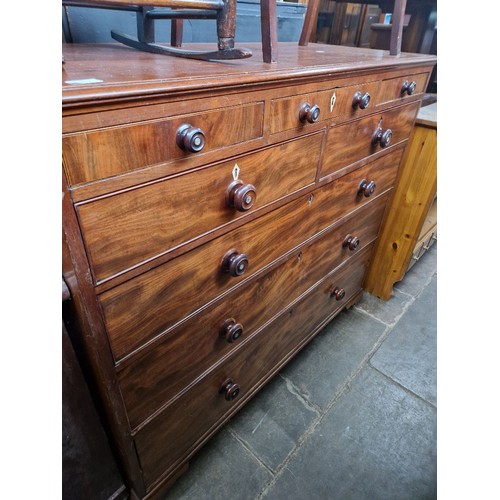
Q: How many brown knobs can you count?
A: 12